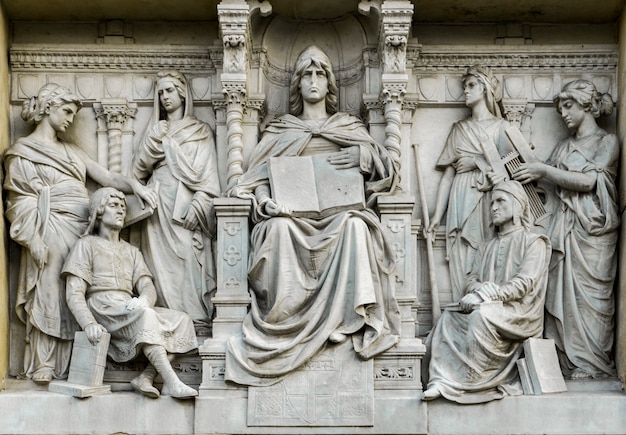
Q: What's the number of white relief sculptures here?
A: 7